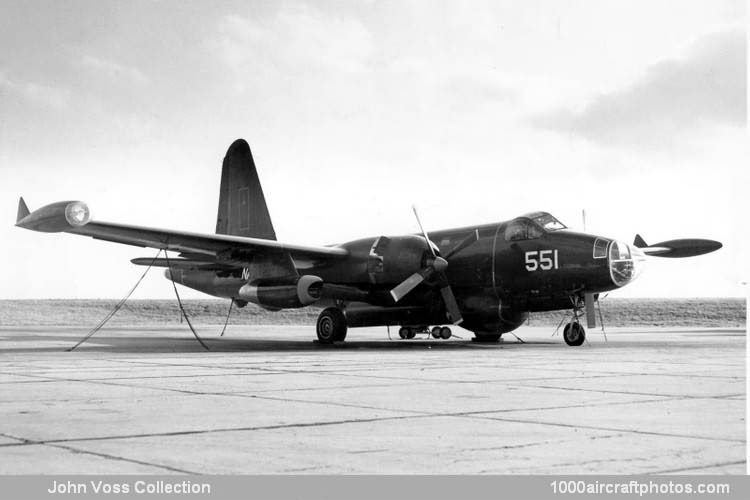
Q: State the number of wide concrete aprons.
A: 1